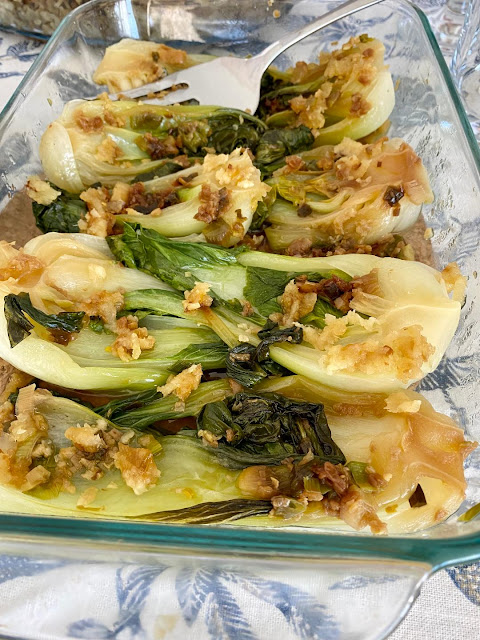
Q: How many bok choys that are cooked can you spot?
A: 9